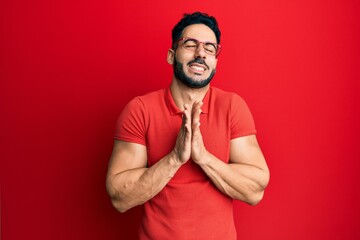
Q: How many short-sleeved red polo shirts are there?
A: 1